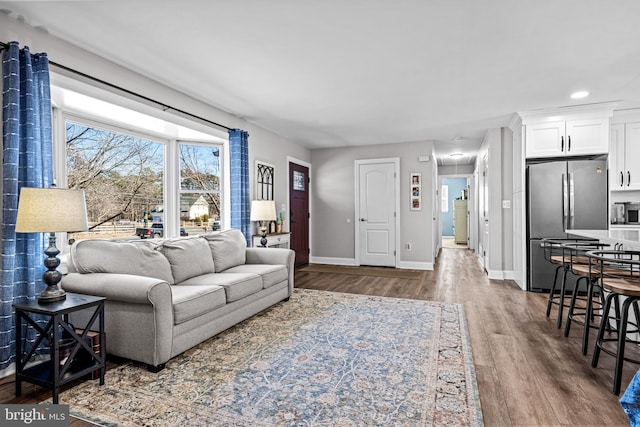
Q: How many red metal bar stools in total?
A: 0